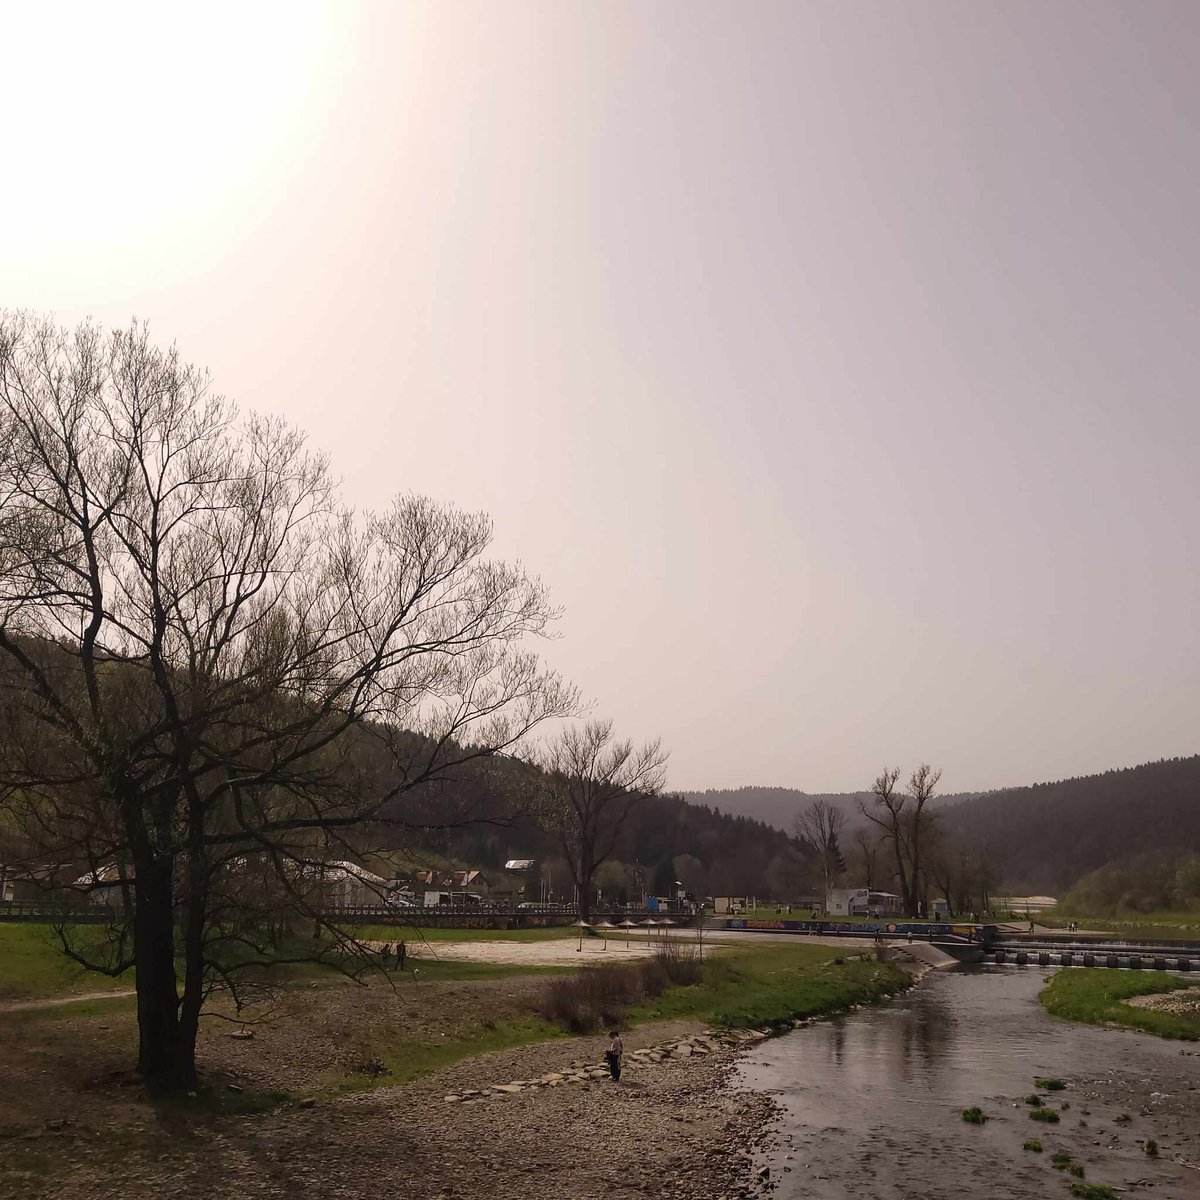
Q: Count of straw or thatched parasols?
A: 5